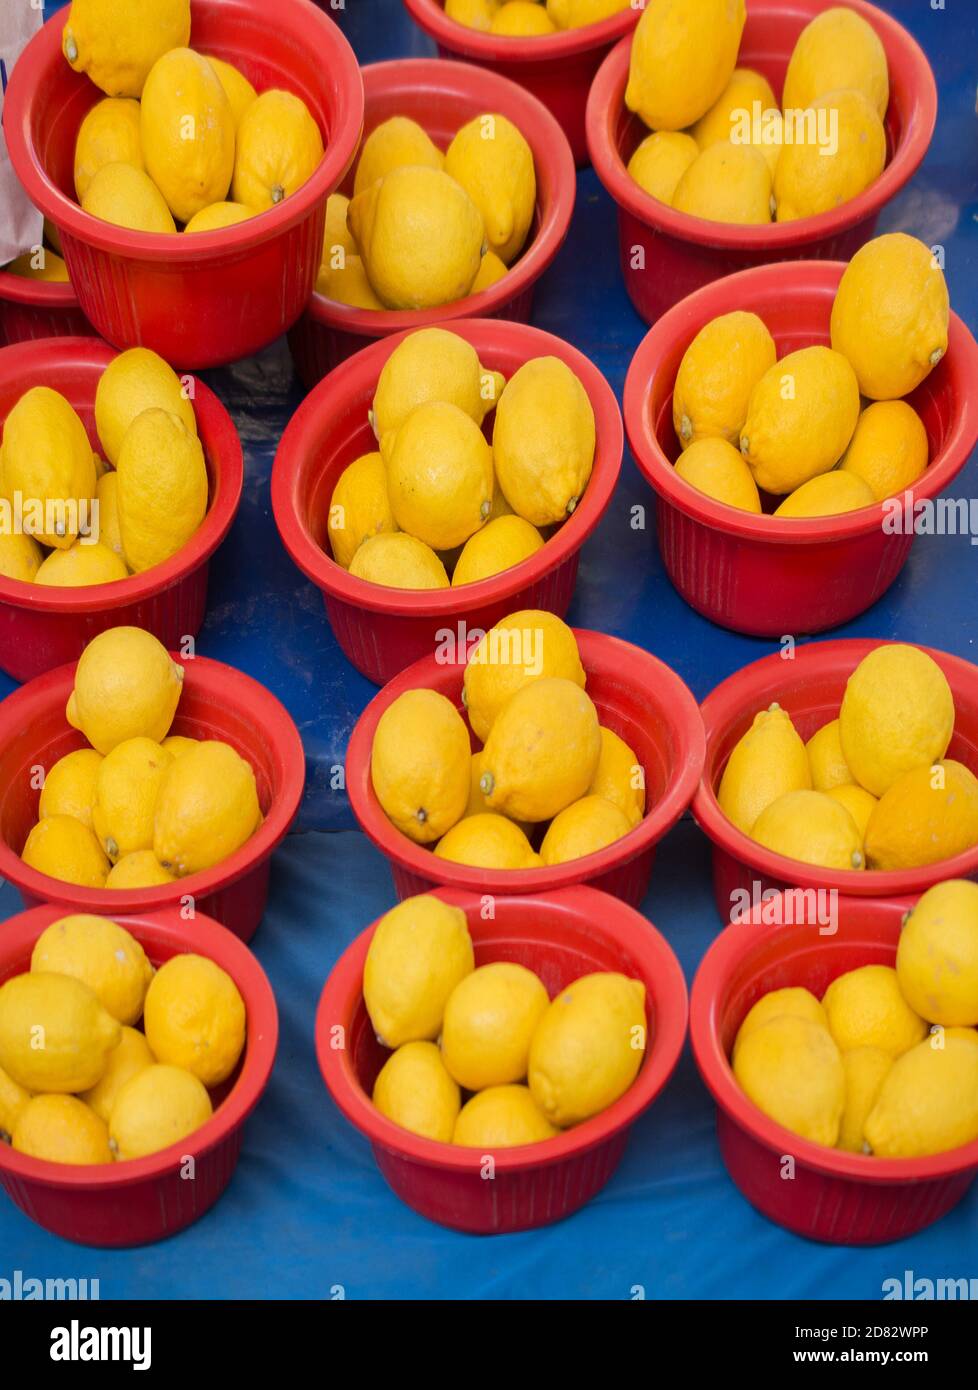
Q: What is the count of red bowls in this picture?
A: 14